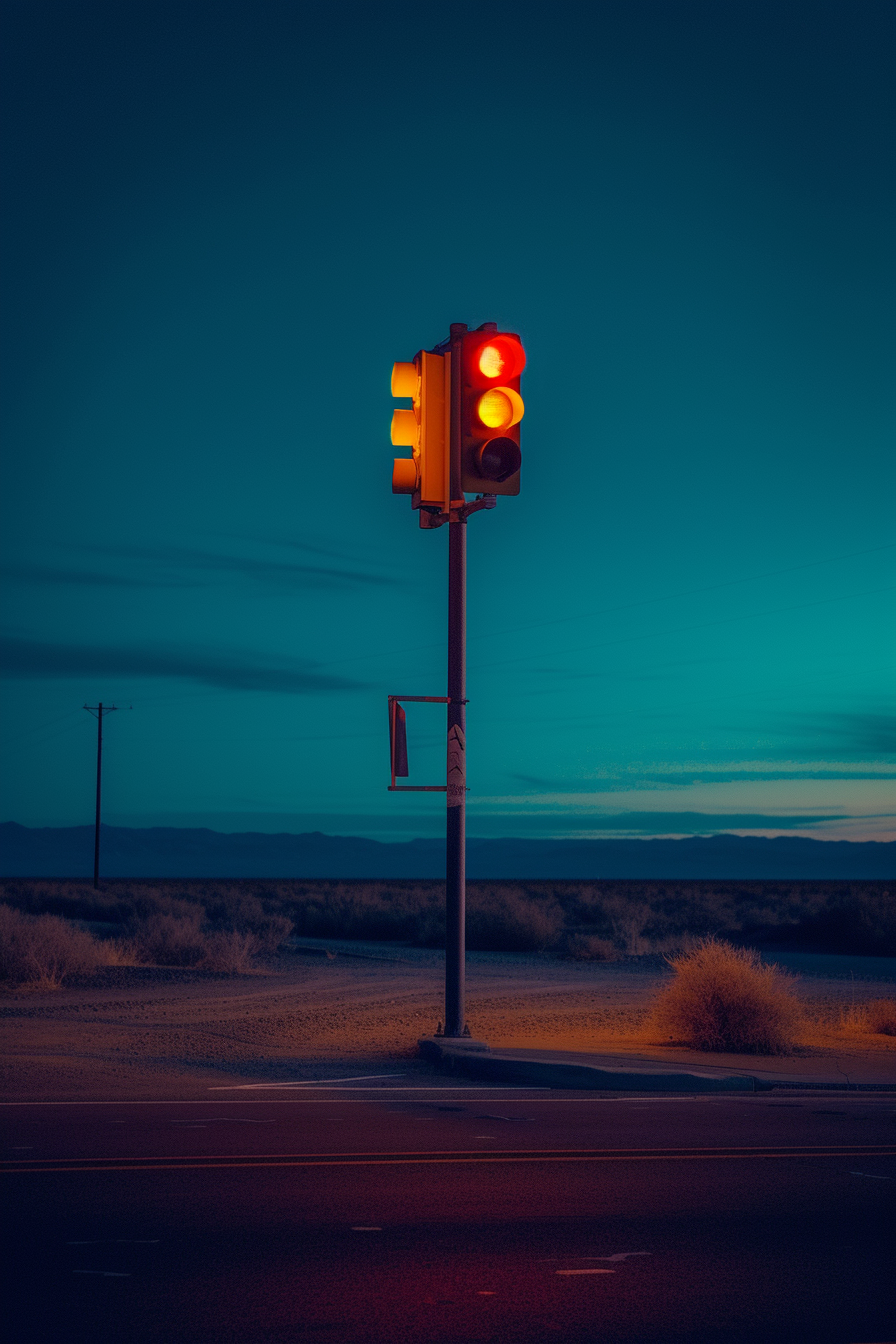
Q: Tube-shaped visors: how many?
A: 6